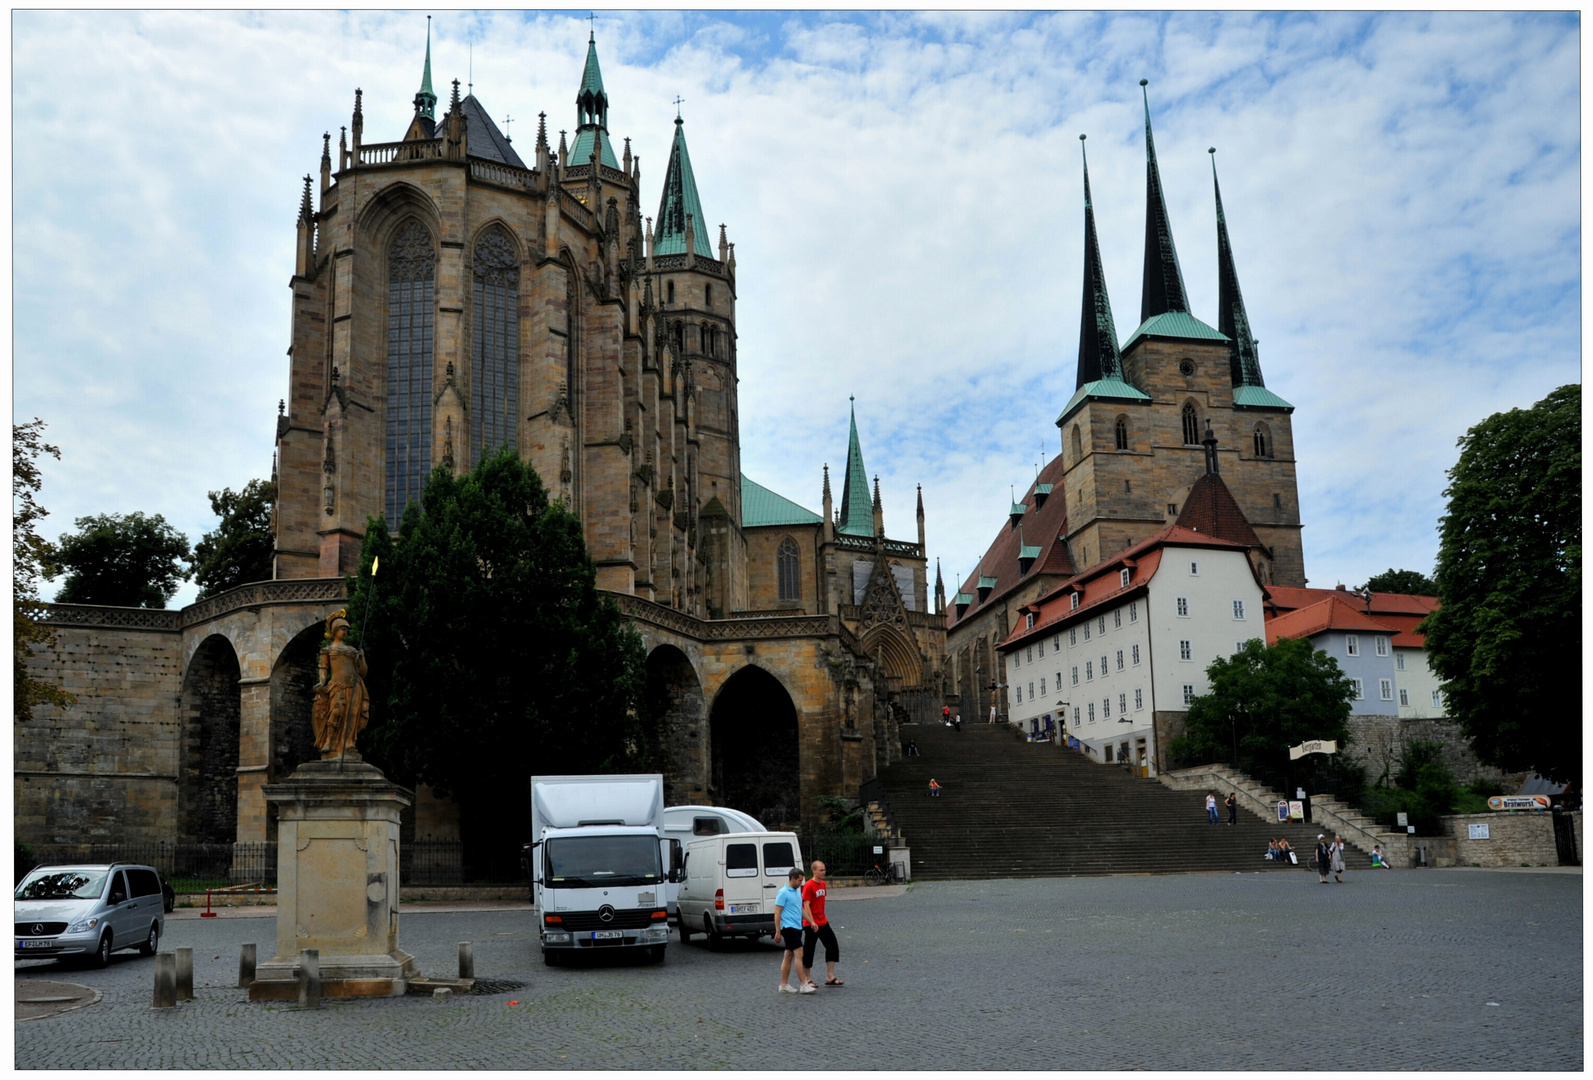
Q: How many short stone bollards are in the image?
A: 5